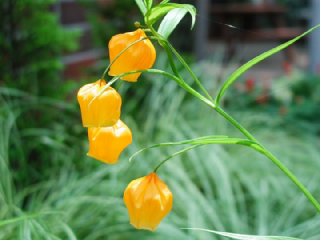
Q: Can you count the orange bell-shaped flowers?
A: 4